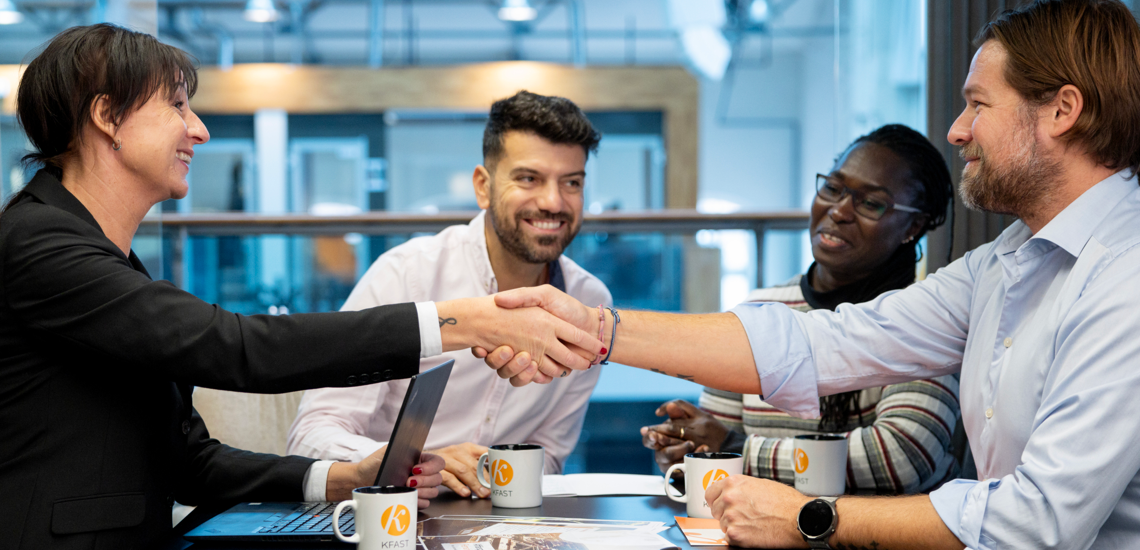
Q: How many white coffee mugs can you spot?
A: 4